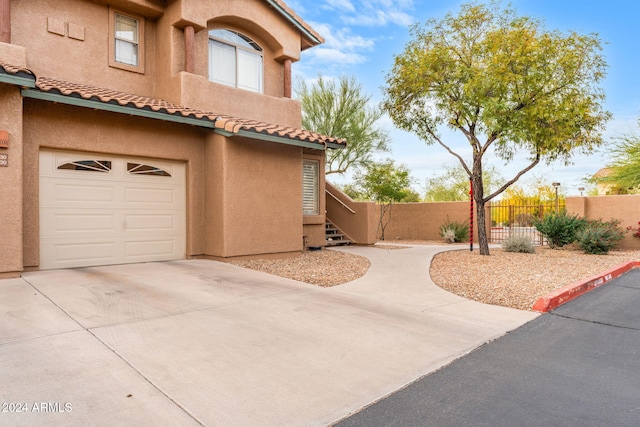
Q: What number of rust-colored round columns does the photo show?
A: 3